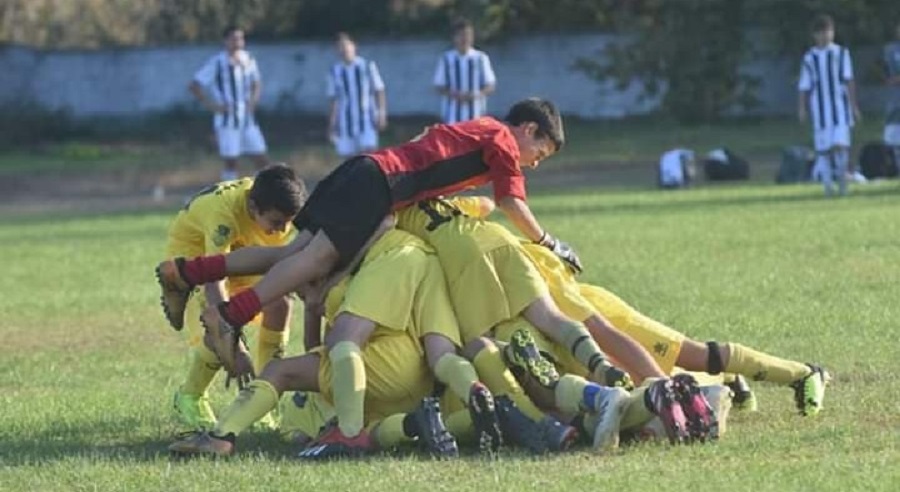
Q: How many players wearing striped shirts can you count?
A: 4